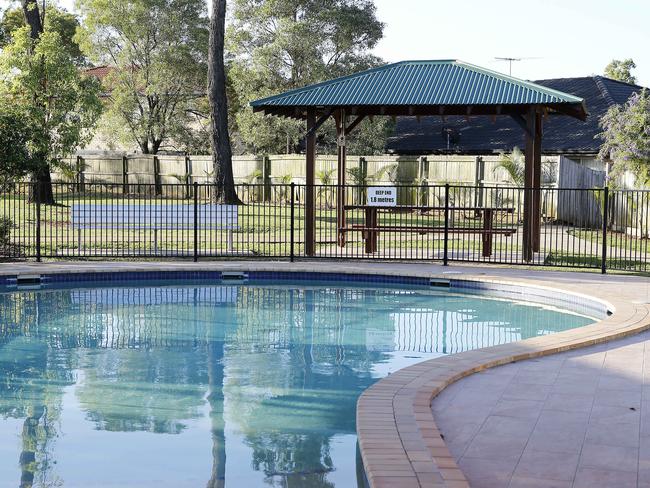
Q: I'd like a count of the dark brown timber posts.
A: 4